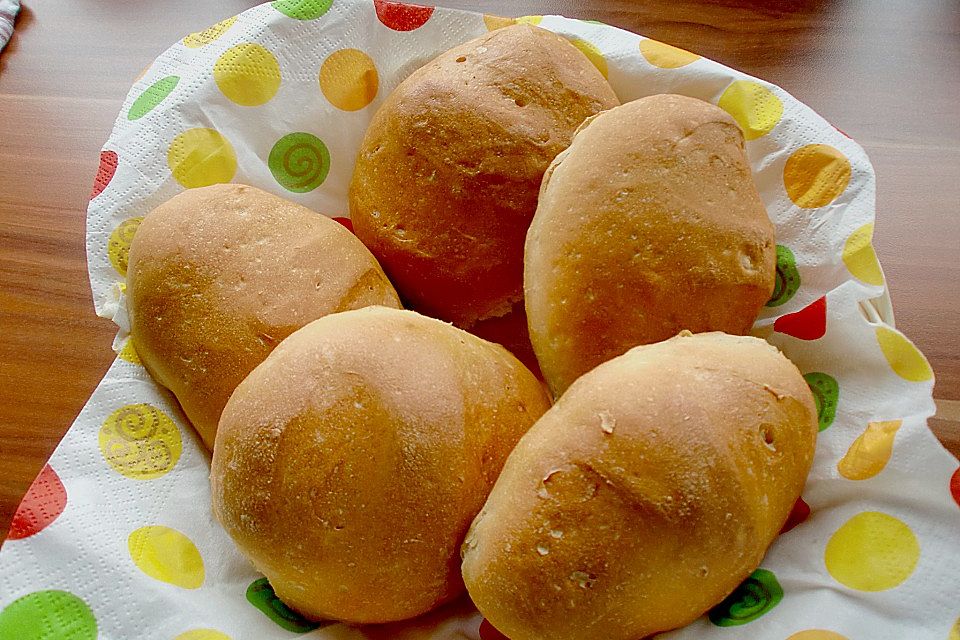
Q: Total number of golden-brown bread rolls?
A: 5